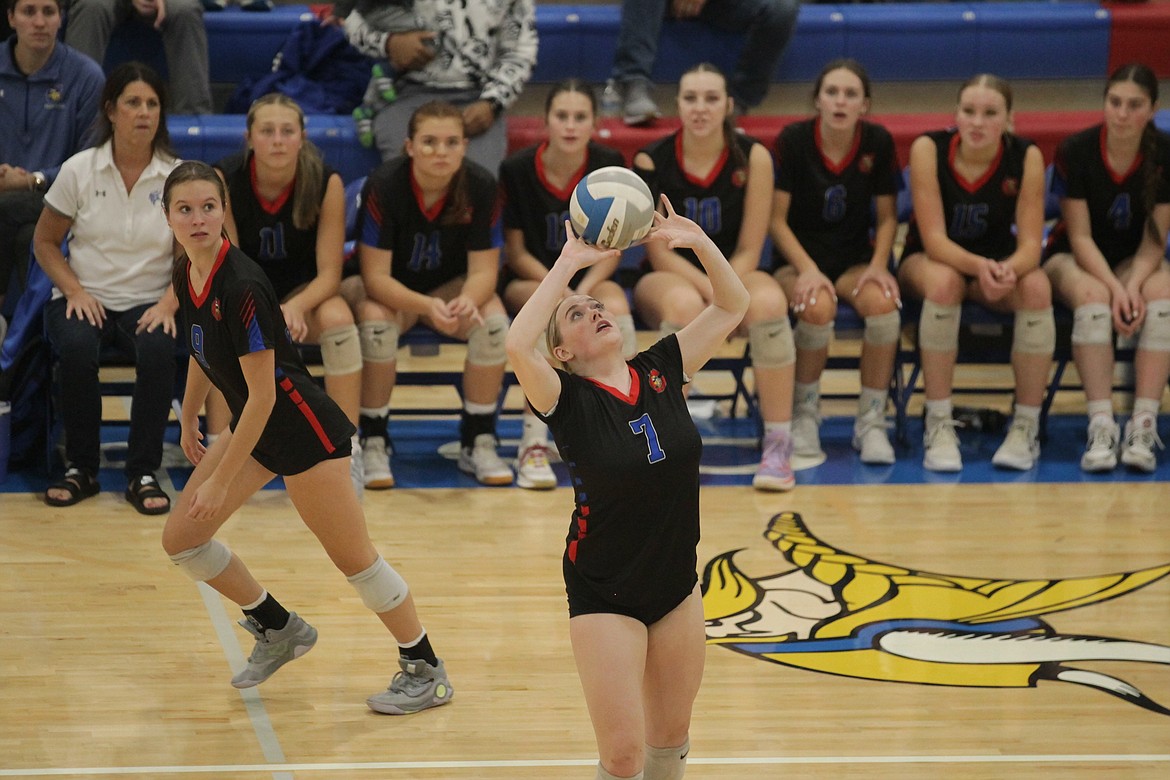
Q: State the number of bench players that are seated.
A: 7